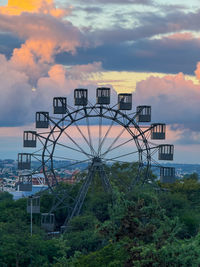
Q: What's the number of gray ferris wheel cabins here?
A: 14